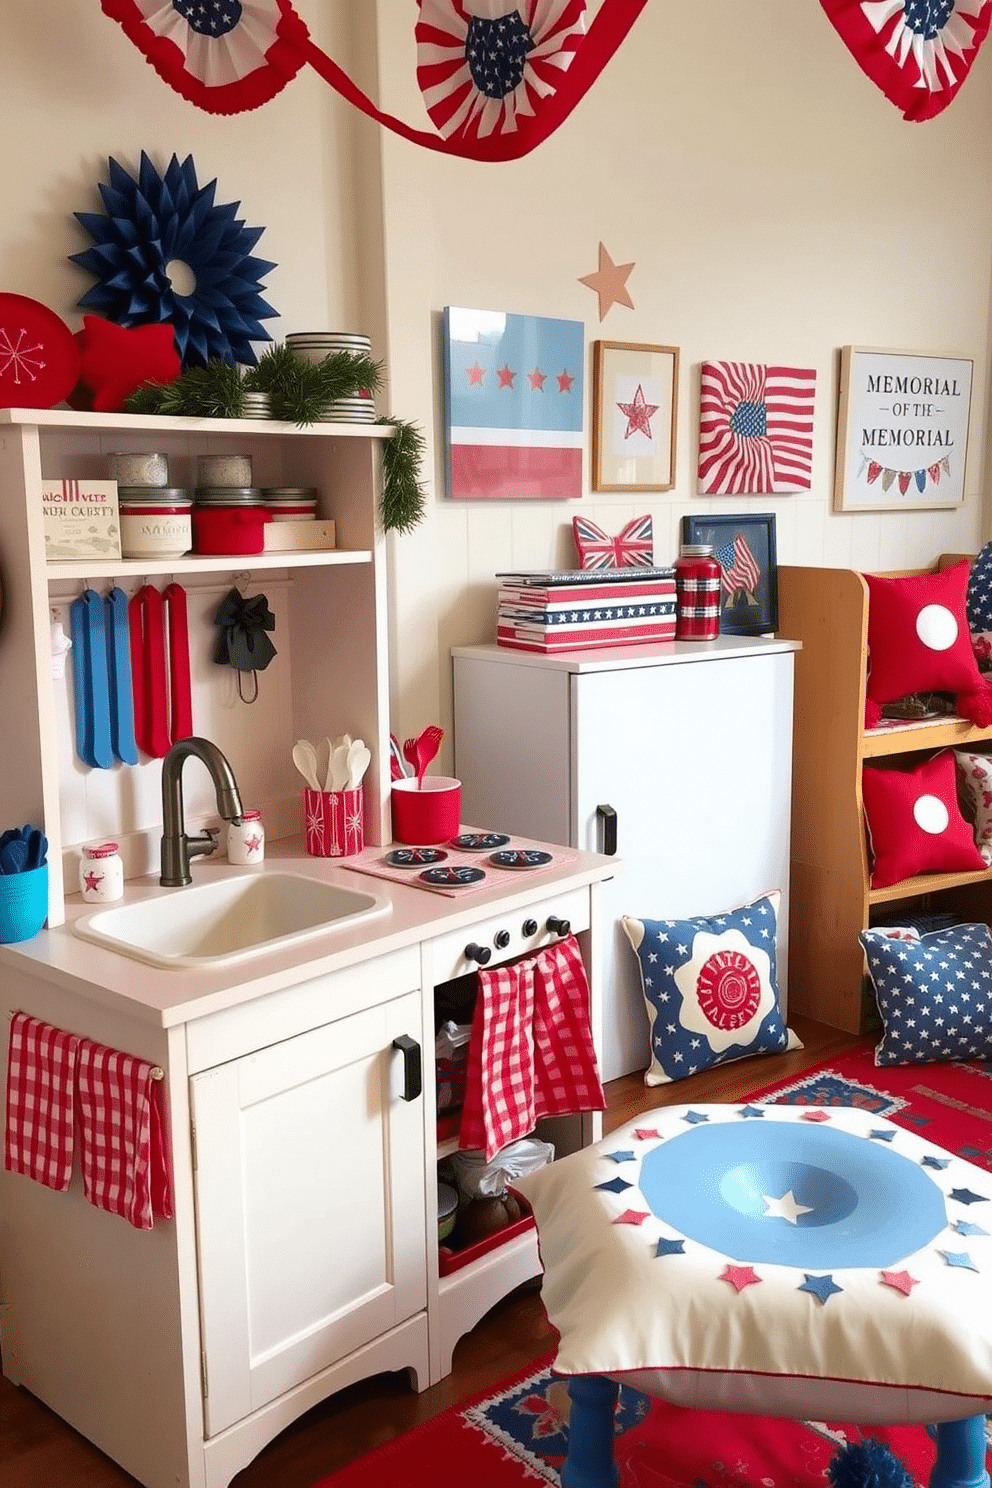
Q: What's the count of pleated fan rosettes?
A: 3